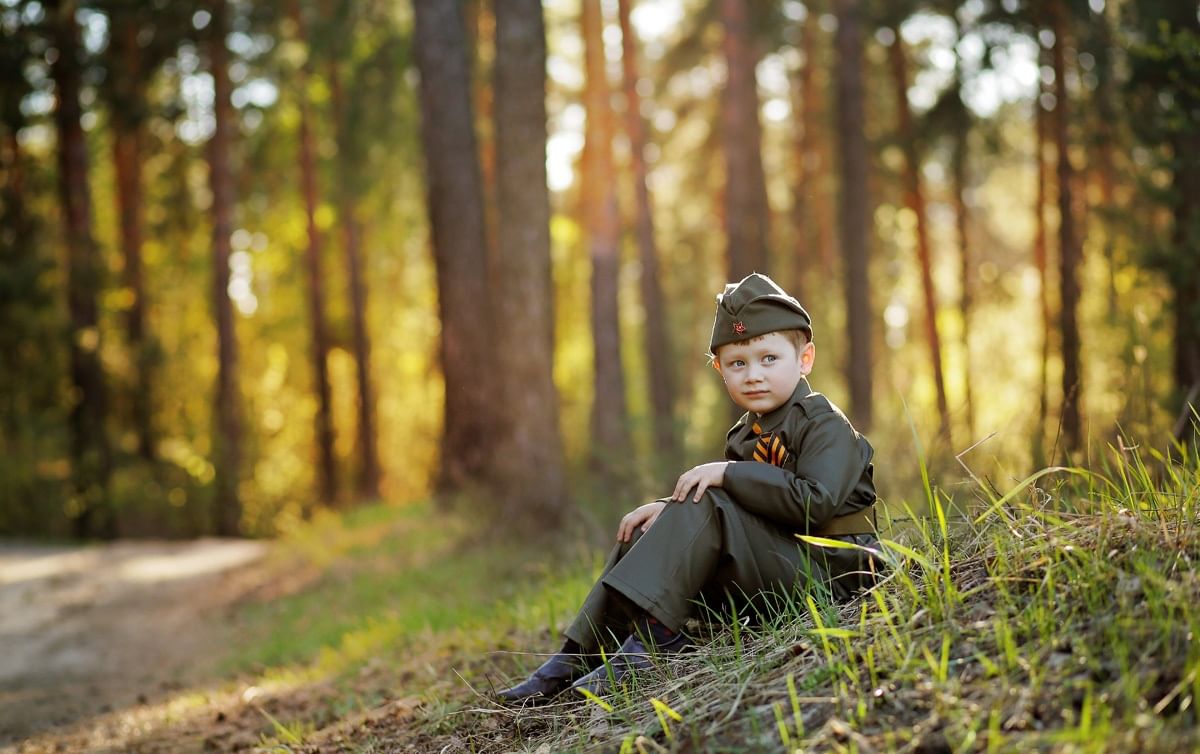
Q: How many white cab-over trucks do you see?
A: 0